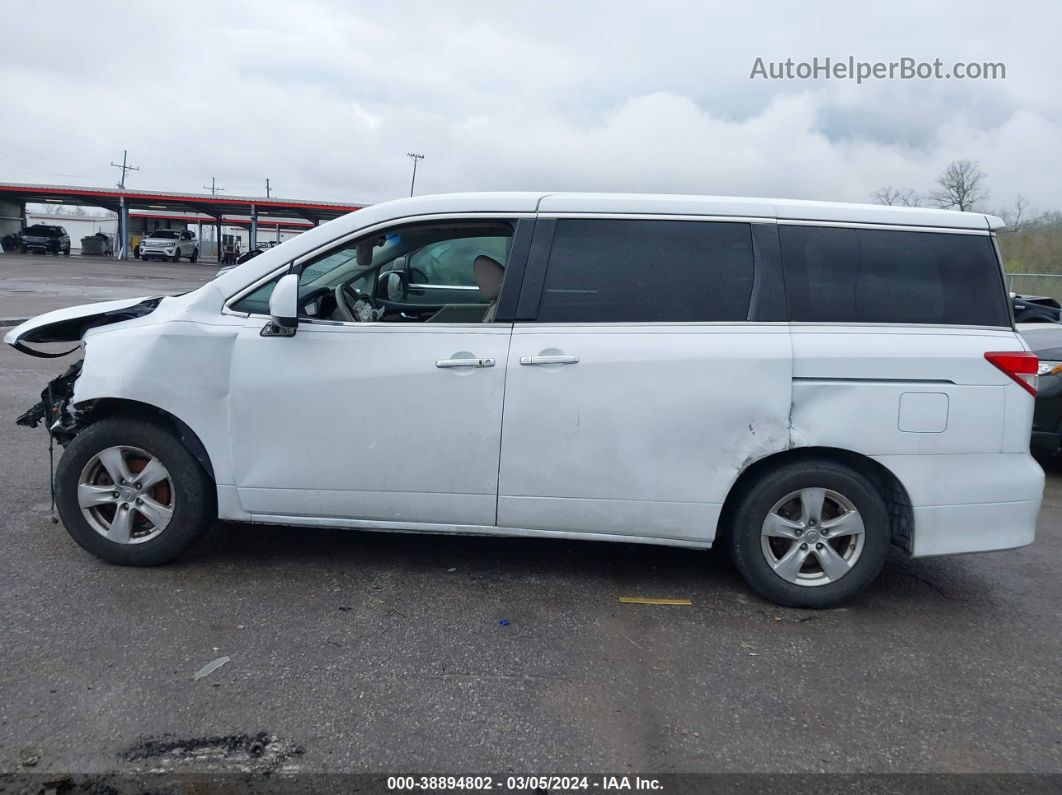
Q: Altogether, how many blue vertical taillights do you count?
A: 0